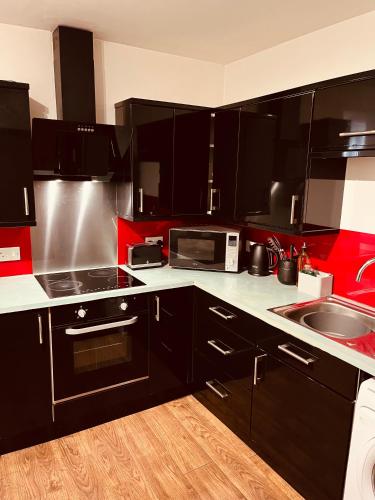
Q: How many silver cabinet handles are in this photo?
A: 12